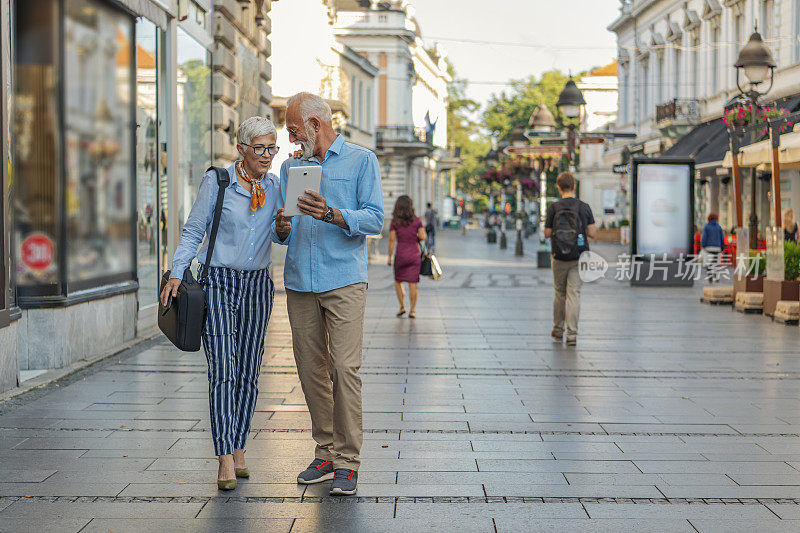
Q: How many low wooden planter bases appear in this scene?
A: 3